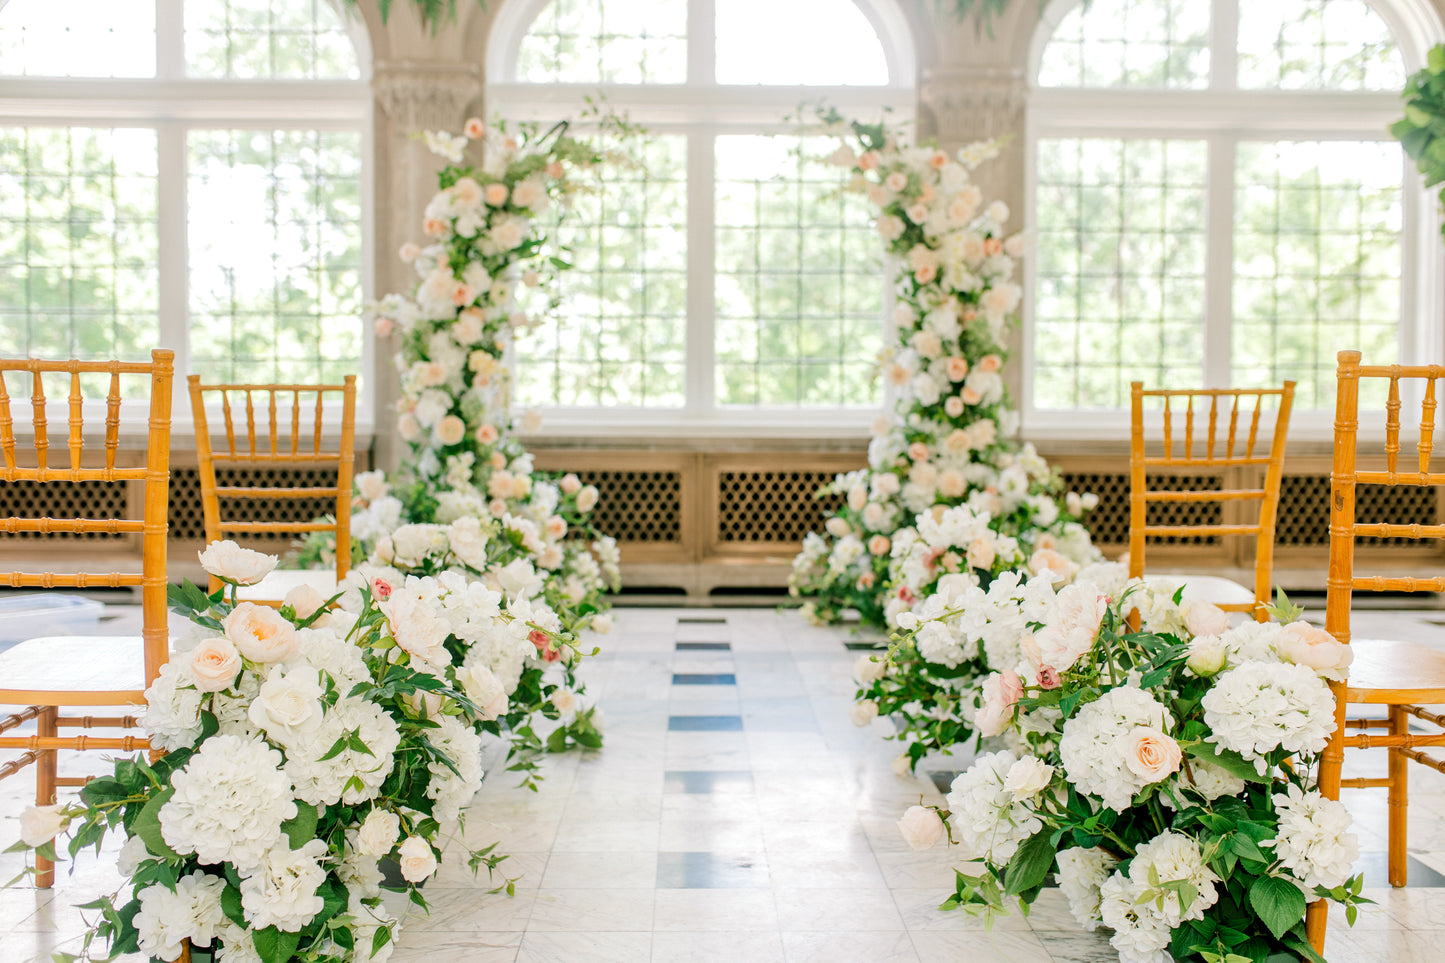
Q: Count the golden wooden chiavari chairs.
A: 4